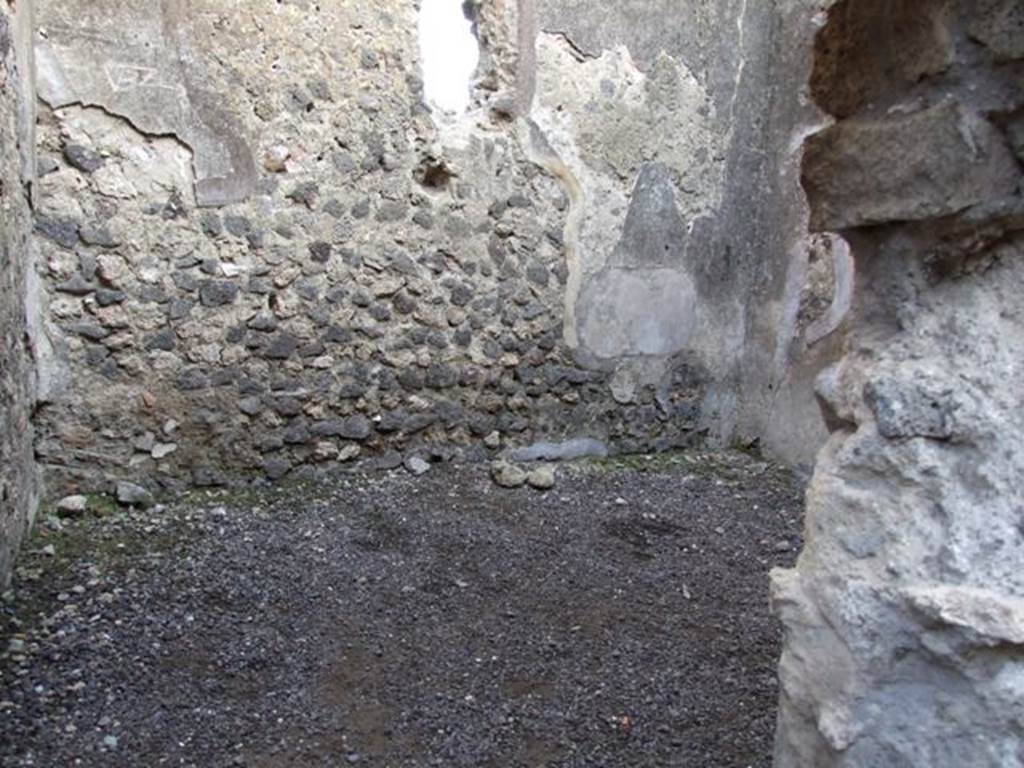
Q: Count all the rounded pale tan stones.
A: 2